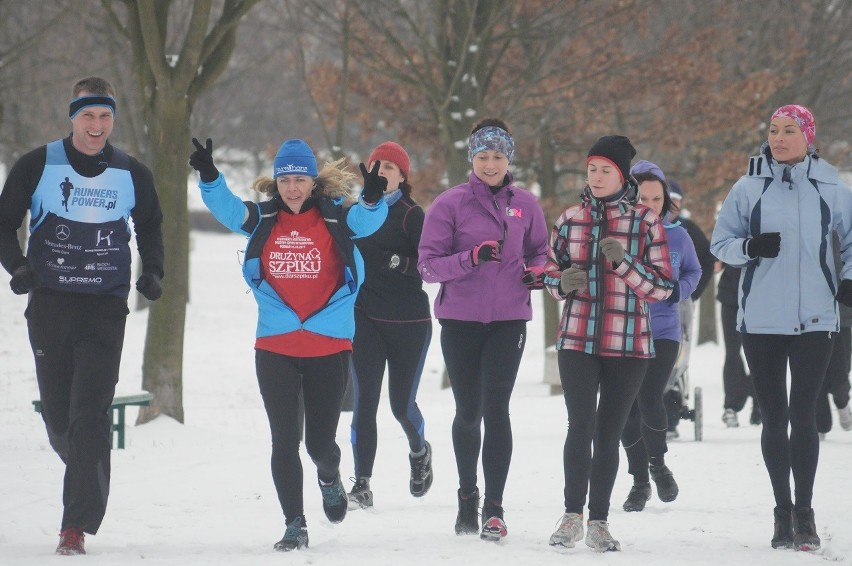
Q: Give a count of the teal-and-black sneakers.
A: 2